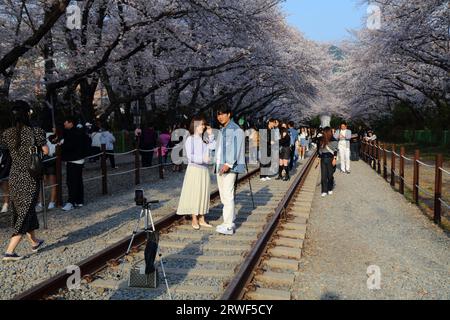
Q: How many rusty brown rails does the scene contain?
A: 2